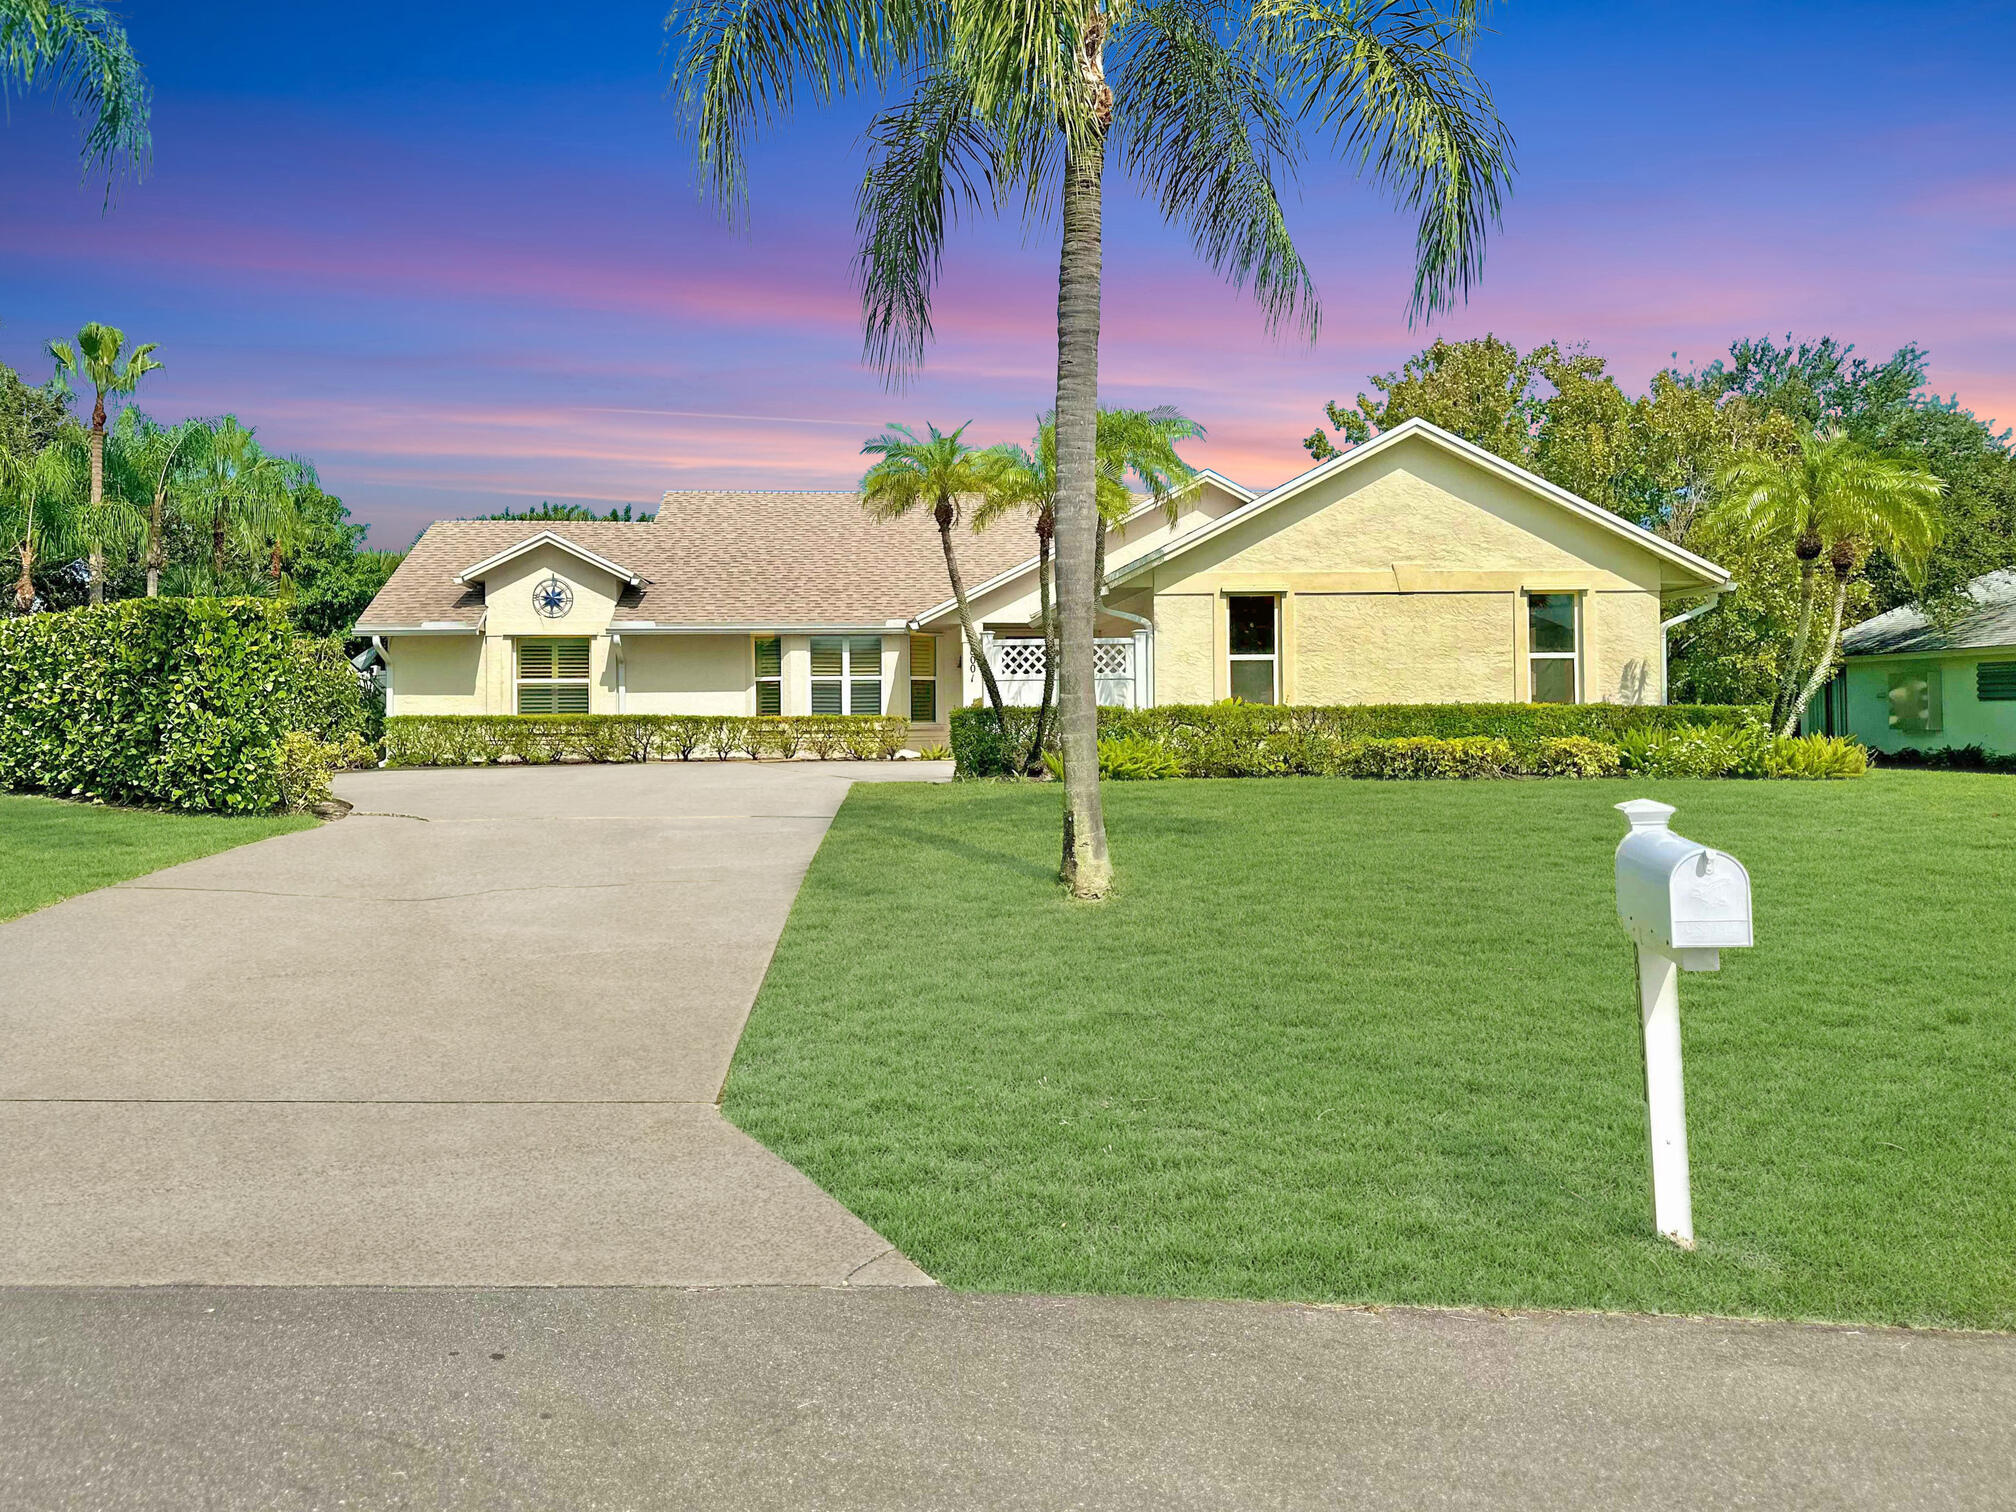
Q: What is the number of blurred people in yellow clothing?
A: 0